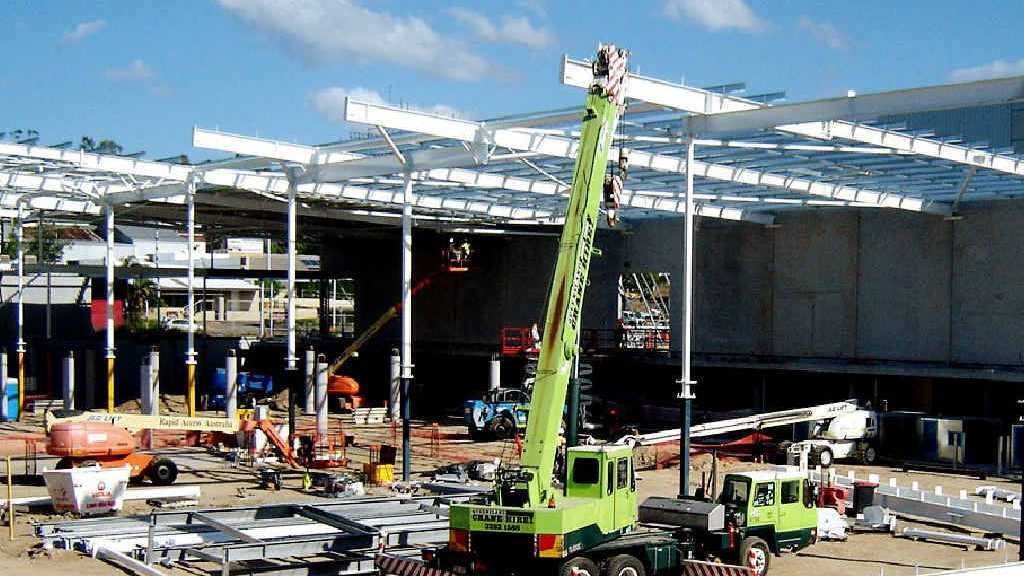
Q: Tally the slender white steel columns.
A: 6